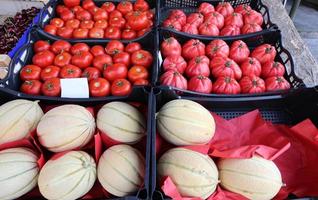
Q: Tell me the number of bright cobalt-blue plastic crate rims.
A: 1